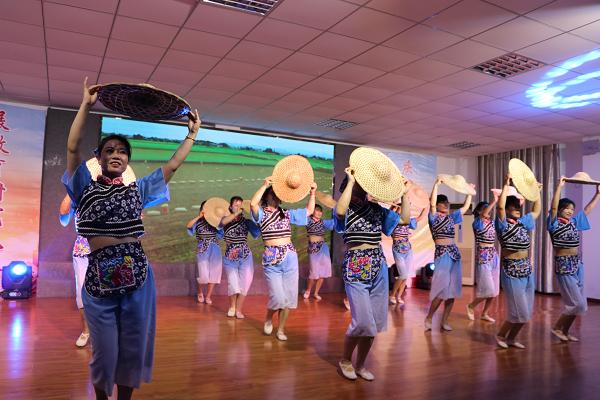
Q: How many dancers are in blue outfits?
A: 12